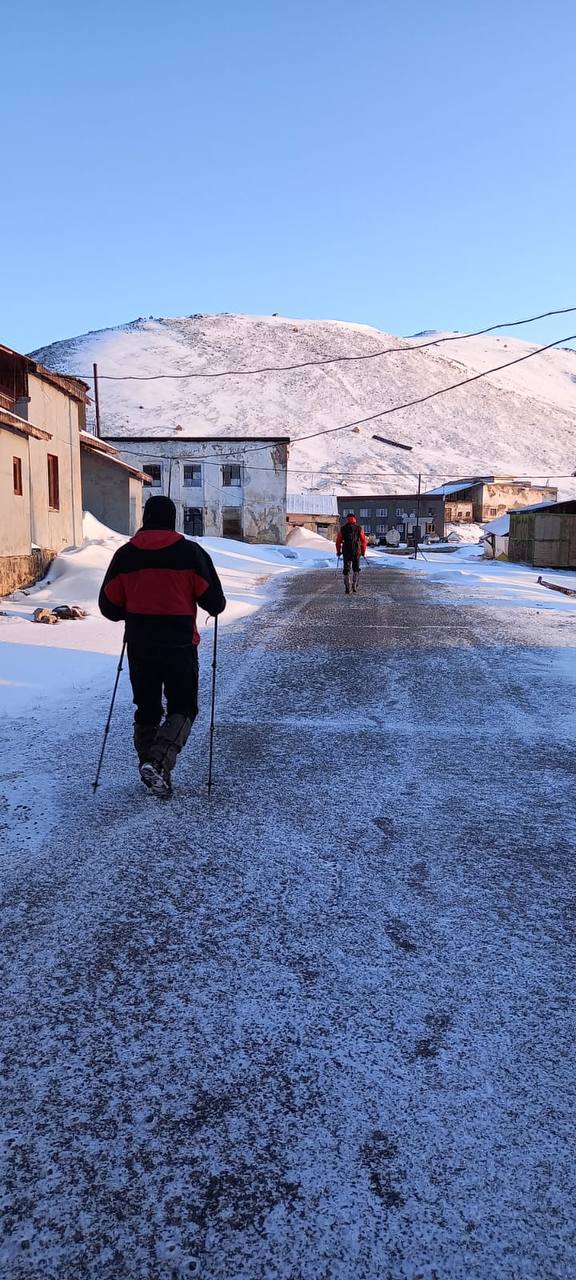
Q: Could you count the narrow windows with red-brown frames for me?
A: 2